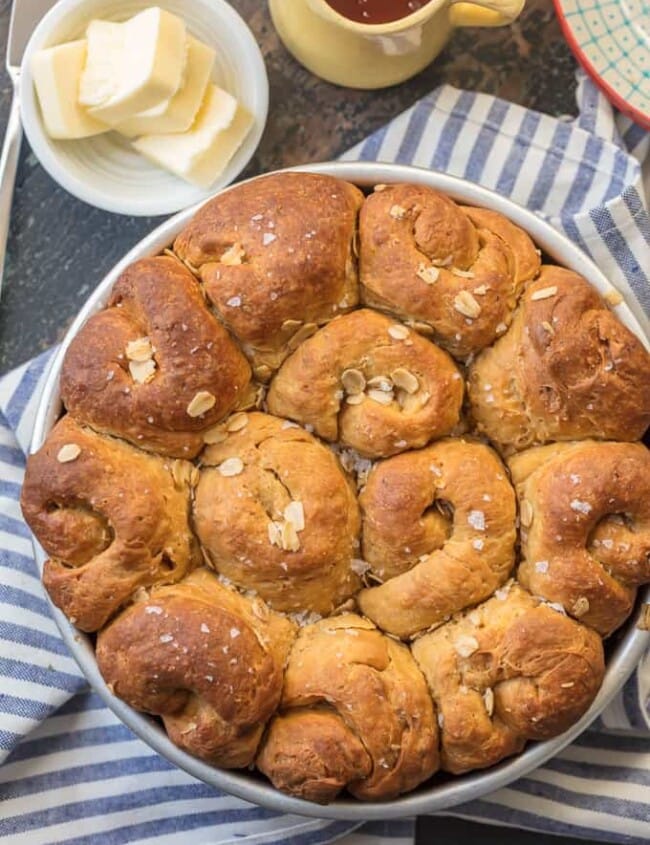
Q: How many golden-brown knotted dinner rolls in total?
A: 12